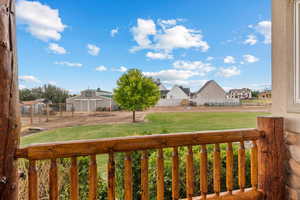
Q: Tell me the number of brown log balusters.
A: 15